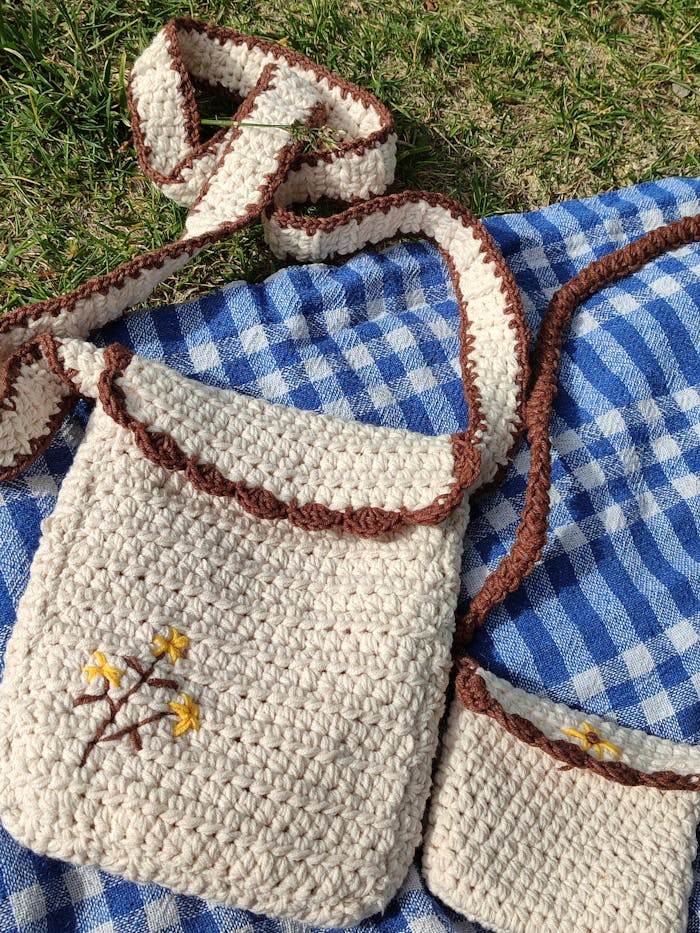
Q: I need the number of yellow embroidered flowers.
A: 4